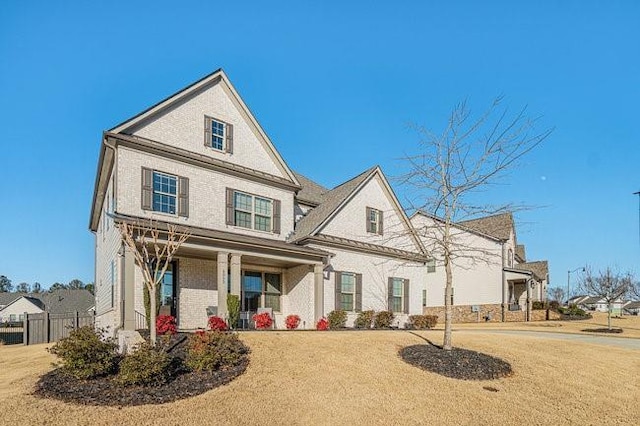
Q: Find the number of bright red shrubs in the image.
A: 5